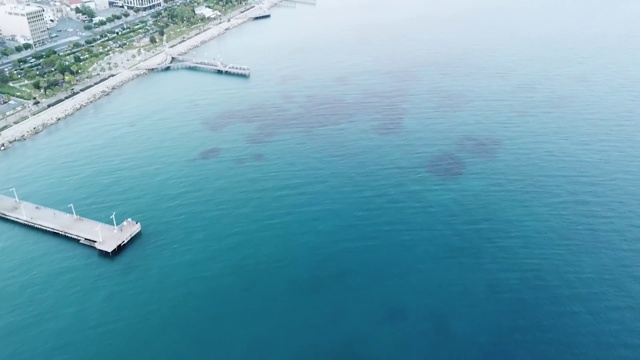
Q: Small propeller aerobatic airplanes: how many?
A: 0